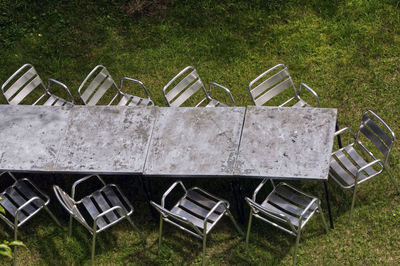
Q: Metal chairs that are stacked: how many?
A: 0